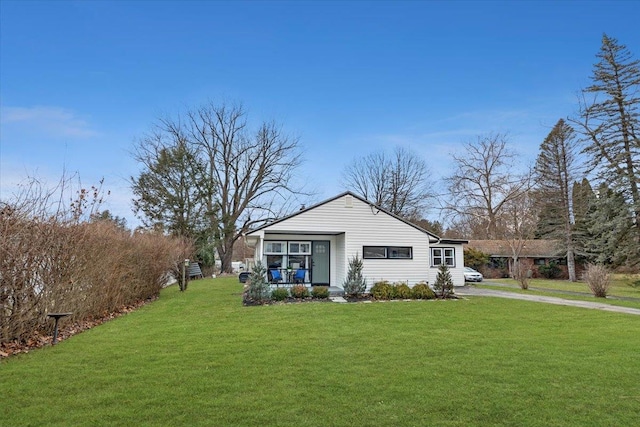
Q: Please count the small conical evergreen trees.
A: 3